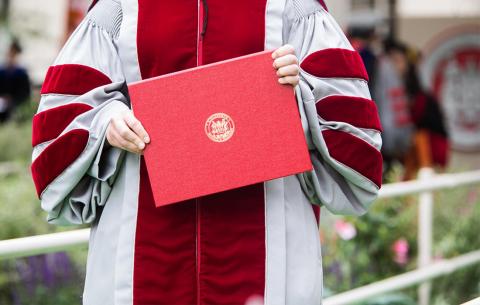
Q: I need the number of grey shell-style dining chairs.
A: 0